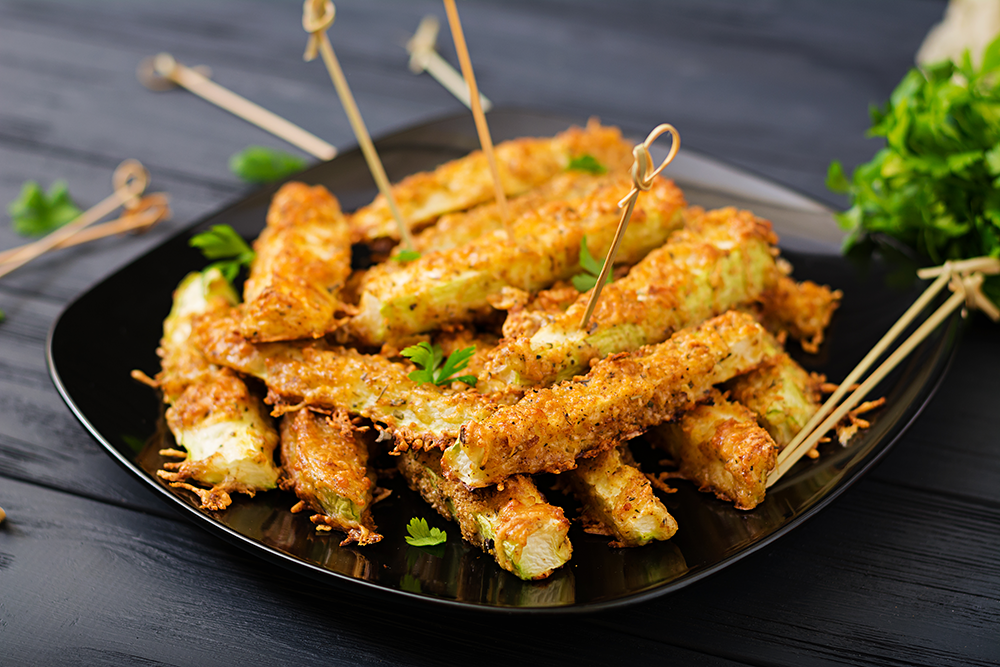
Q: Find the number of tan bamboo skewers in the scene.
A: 9